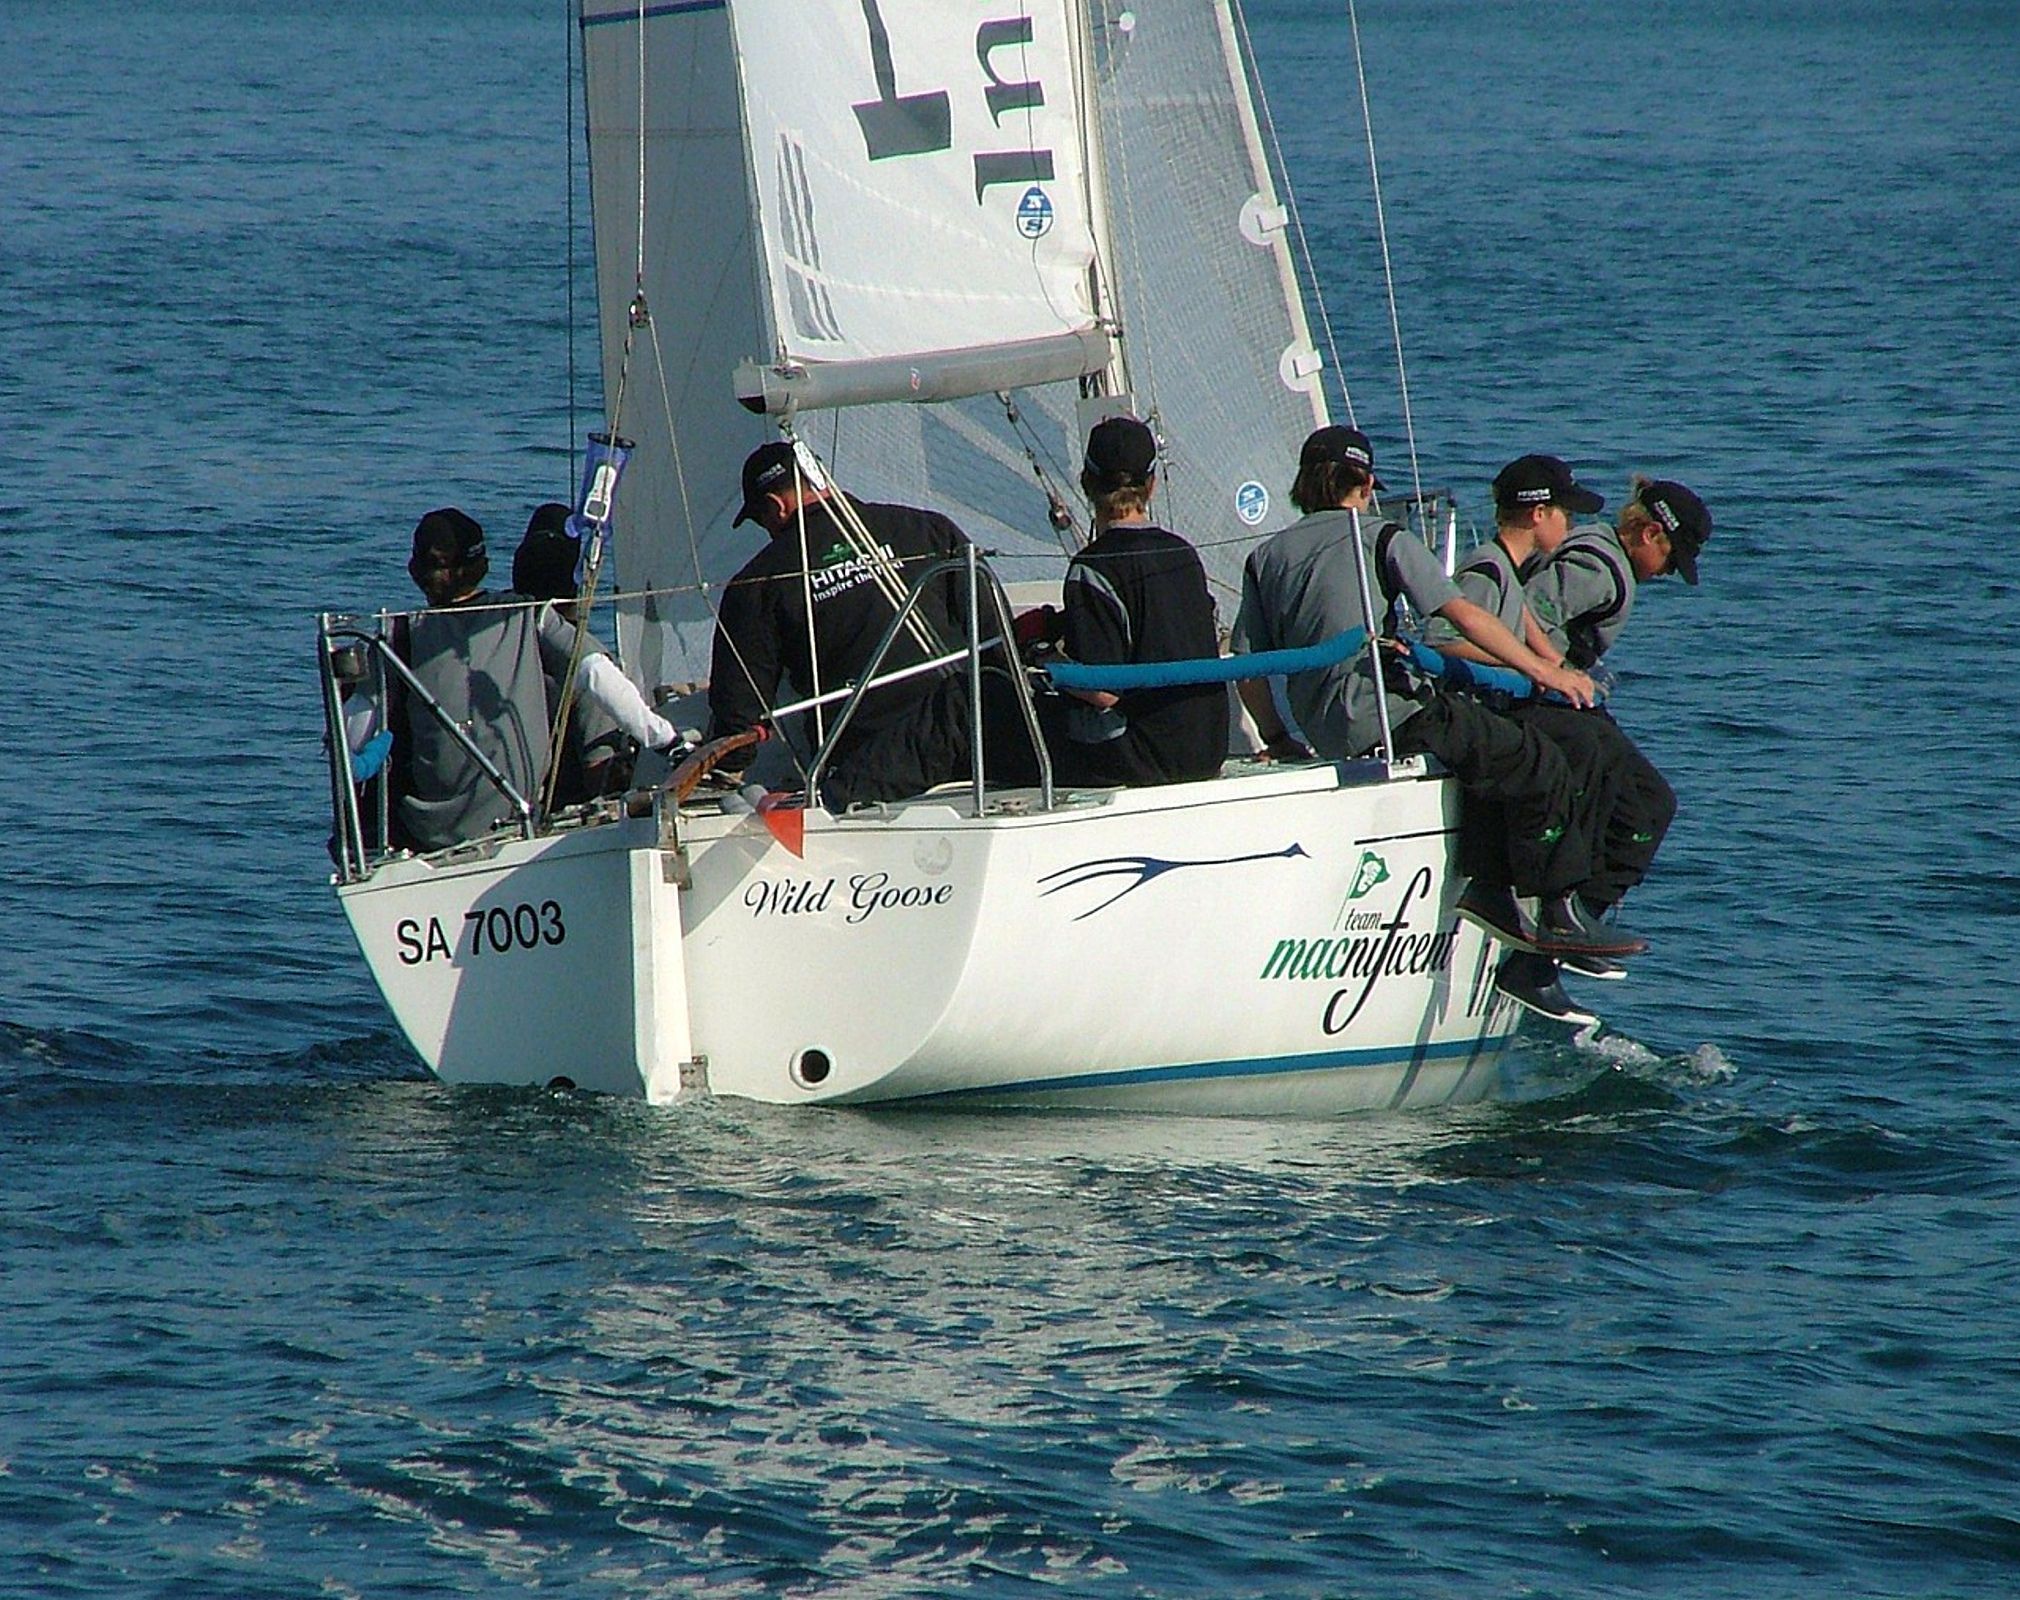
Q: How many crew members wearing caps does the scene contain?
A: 7